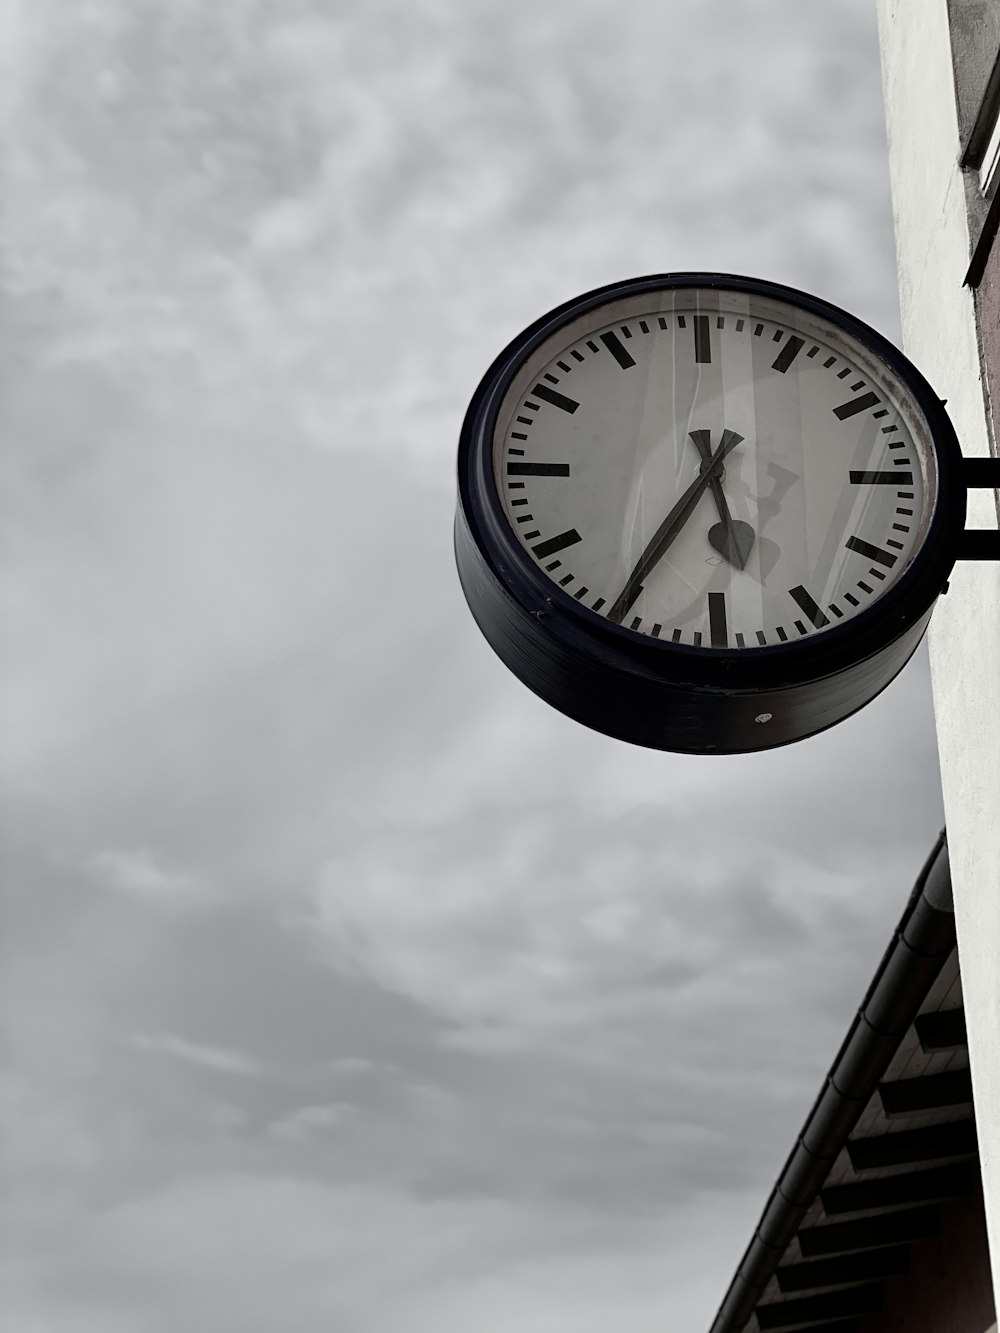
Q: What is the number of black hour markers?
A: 12